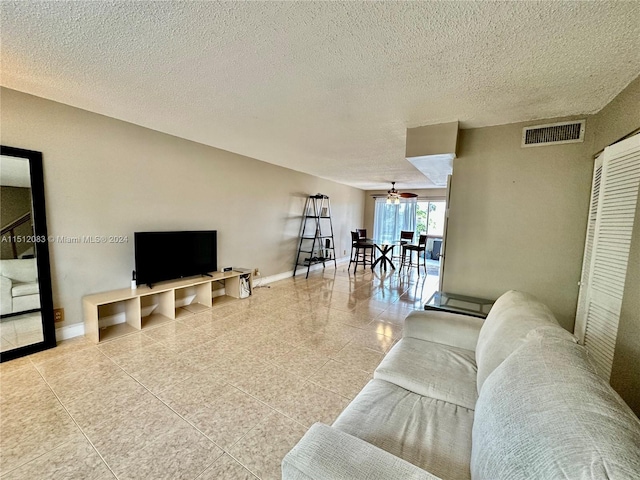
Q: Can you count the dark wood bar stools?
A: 4